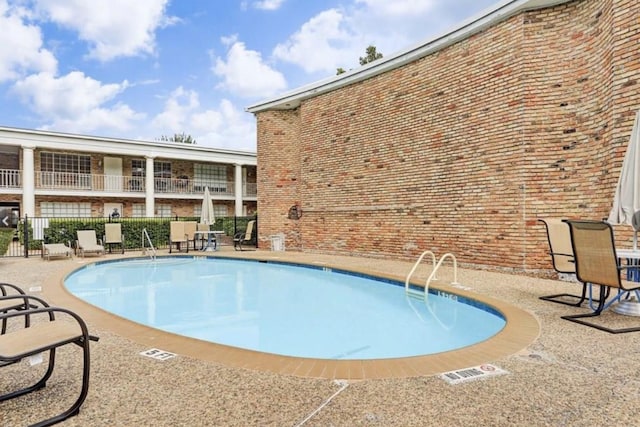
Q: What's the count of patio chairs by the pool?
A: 11